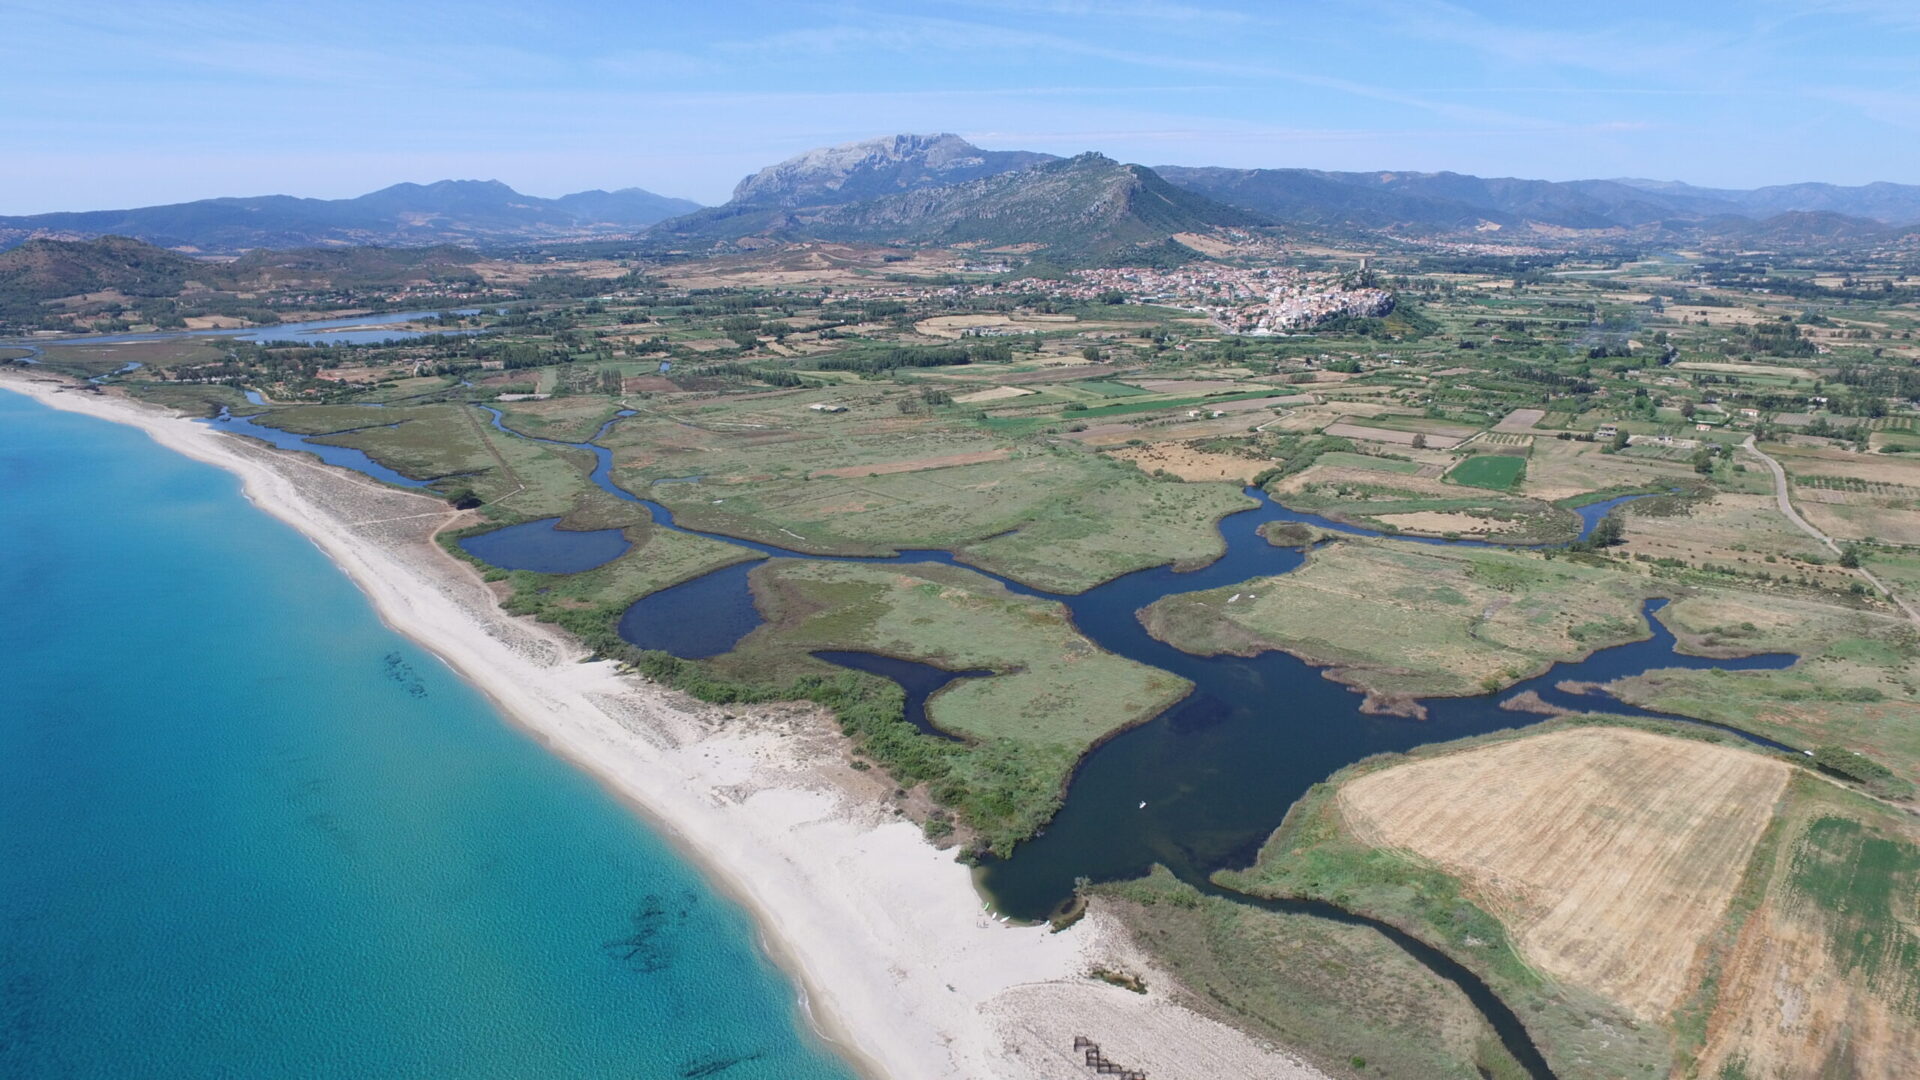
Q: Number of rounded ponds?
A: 2